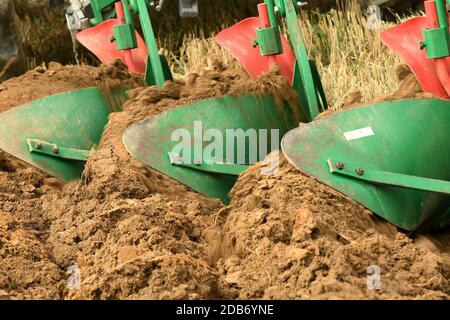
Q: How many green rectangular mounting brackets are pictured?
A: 3